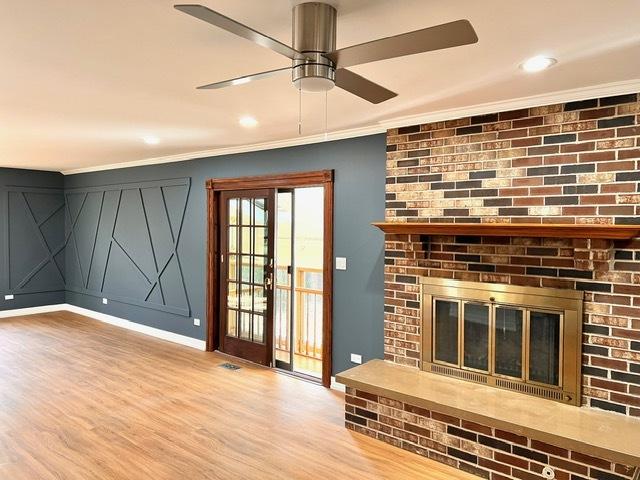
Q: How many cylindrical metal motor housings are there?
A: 1